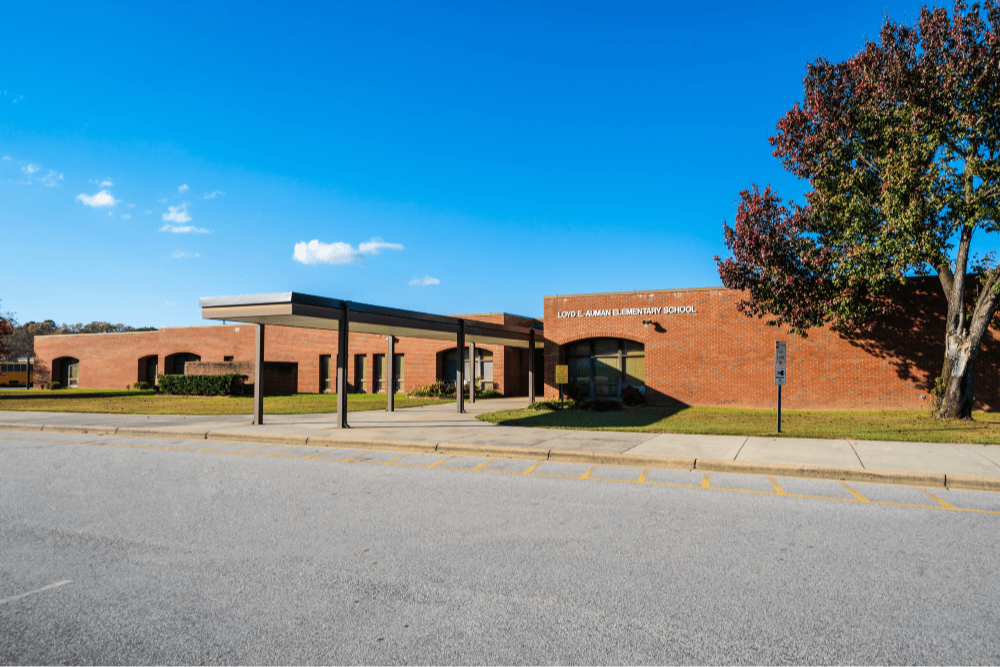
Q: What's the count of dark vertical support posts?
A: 6